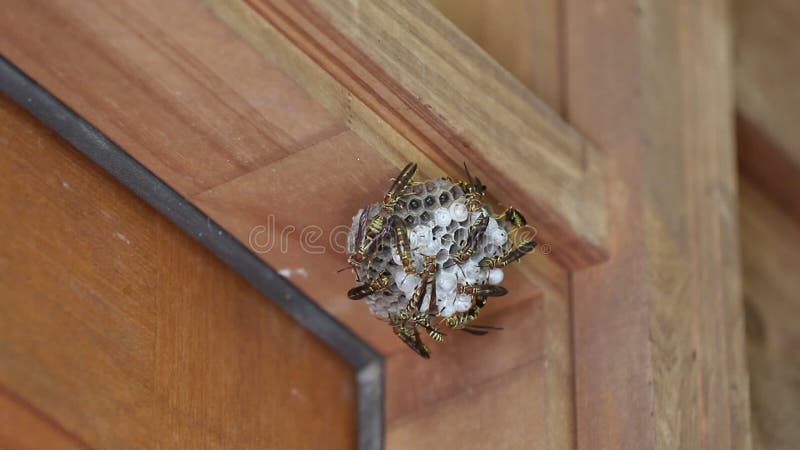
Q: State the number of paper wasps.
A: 13